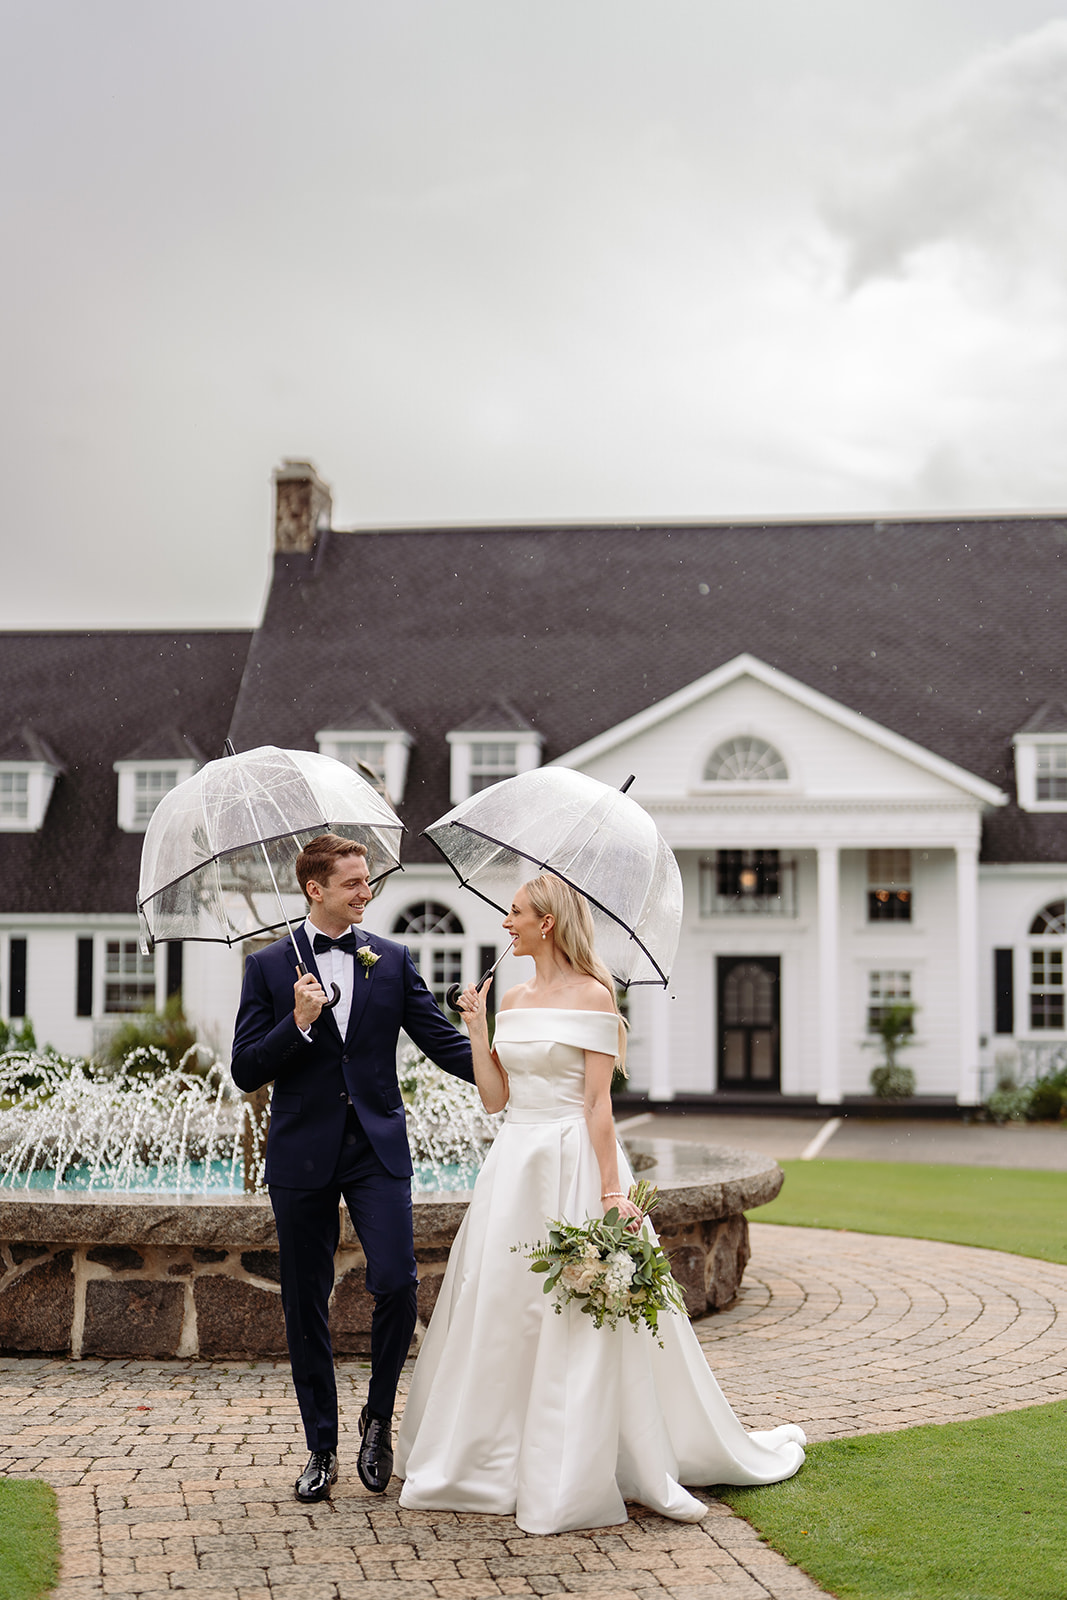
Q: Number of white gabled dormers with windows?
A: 5